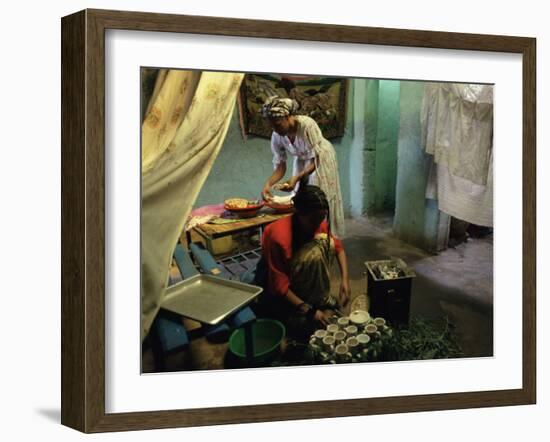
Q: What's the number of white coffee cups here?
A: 11